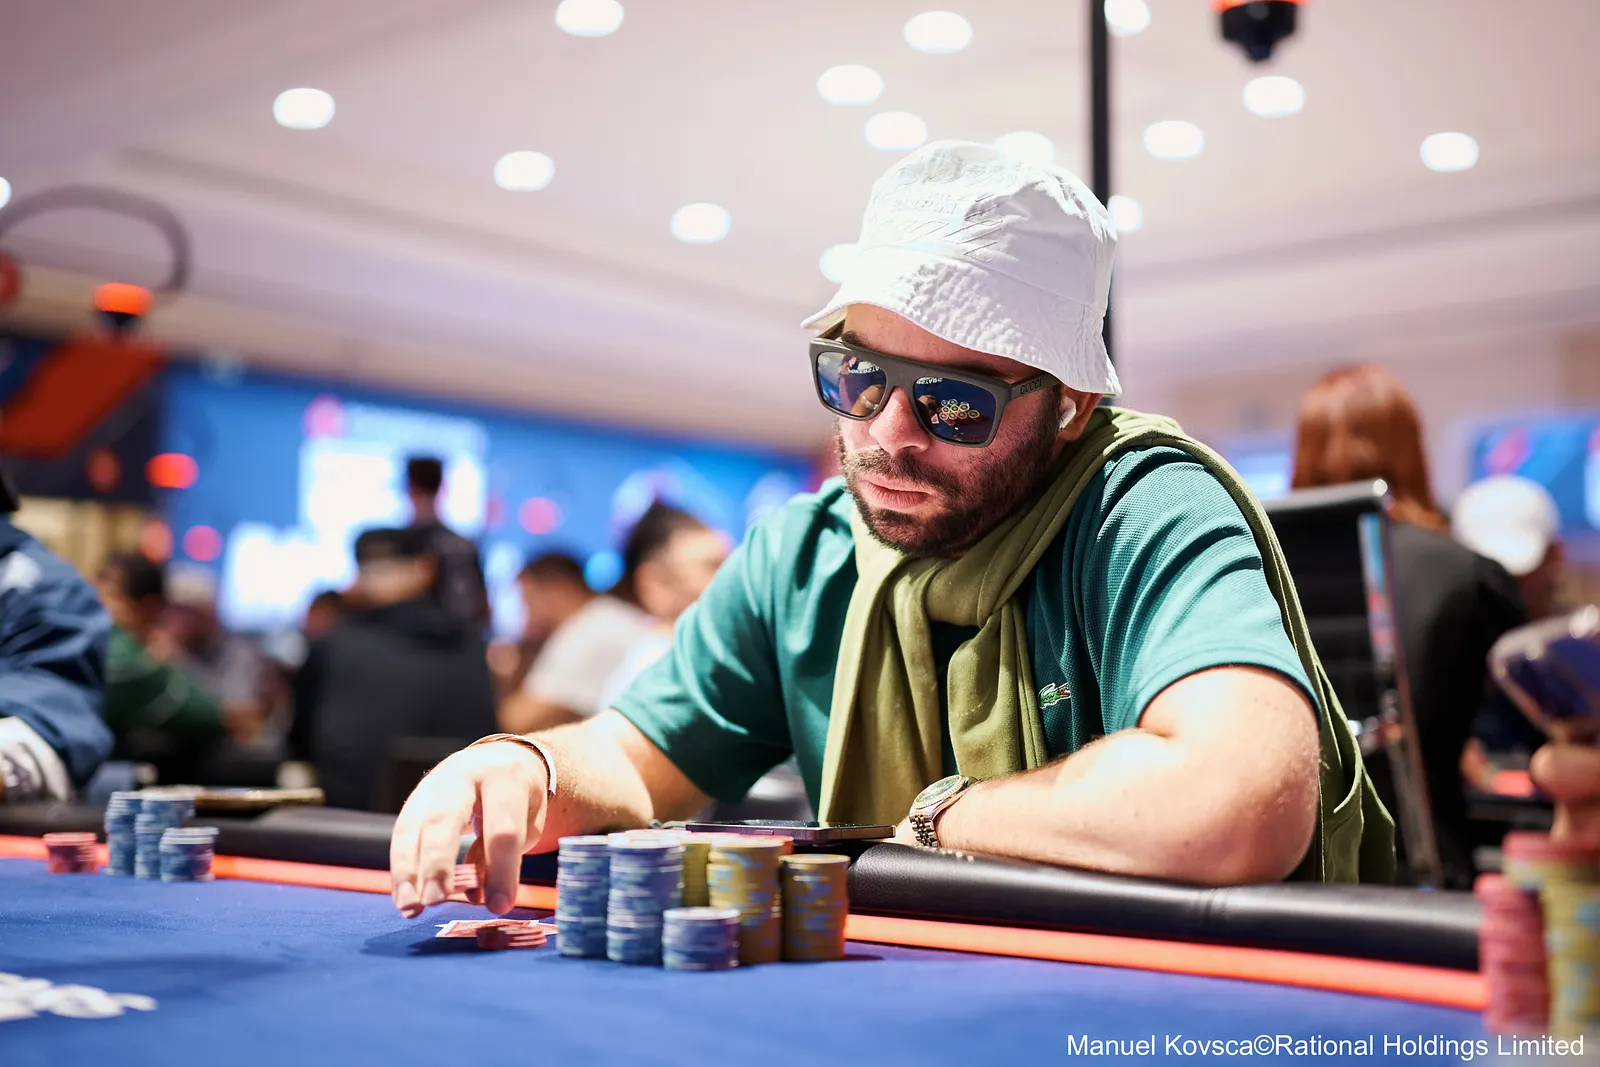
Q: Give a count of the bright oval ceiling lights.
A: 15